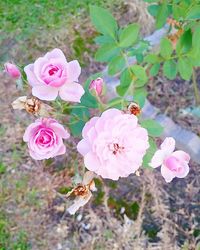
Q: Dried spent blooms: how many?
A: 3